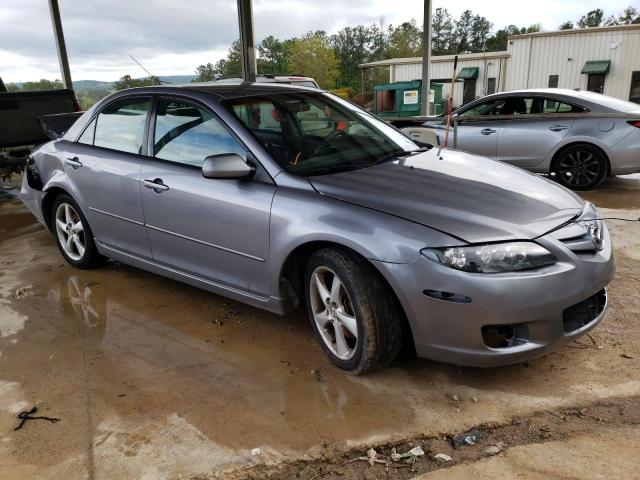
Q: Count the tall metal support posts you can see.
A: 3